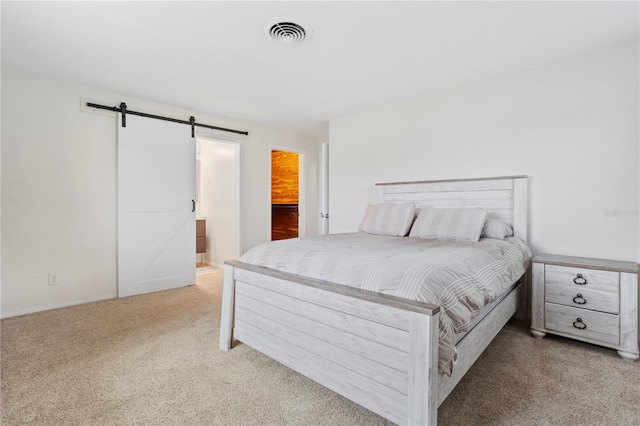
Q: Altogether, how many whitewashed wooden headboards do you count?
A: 1